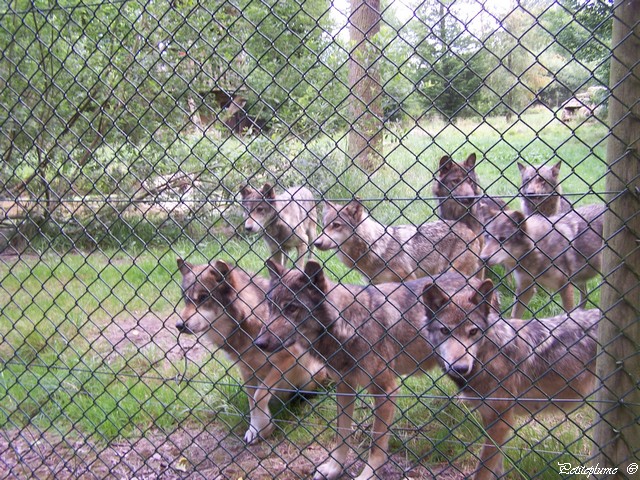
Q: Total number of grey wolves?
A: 8